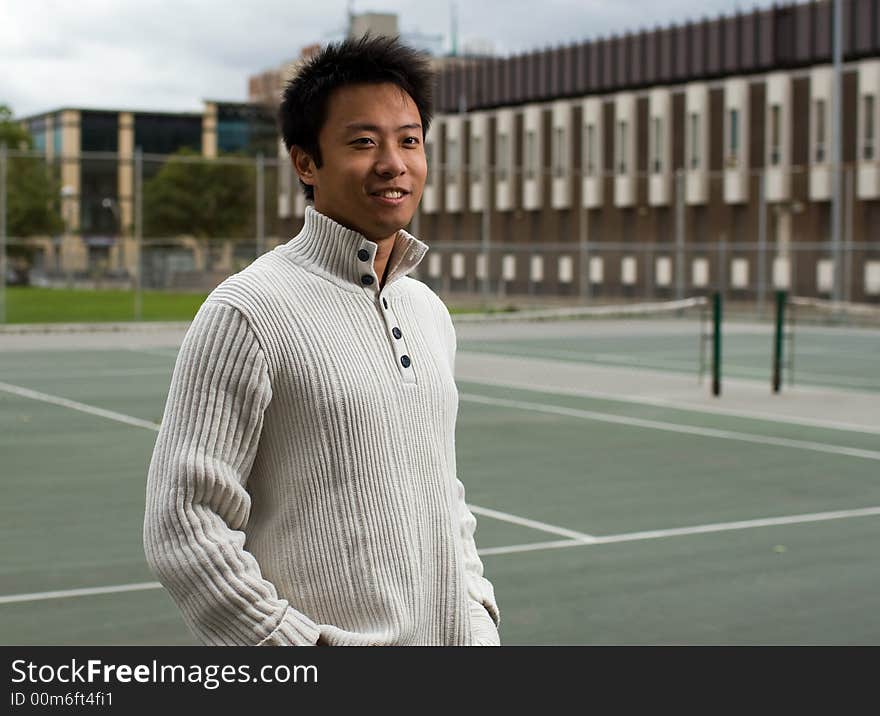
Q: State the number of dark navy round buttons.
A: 5